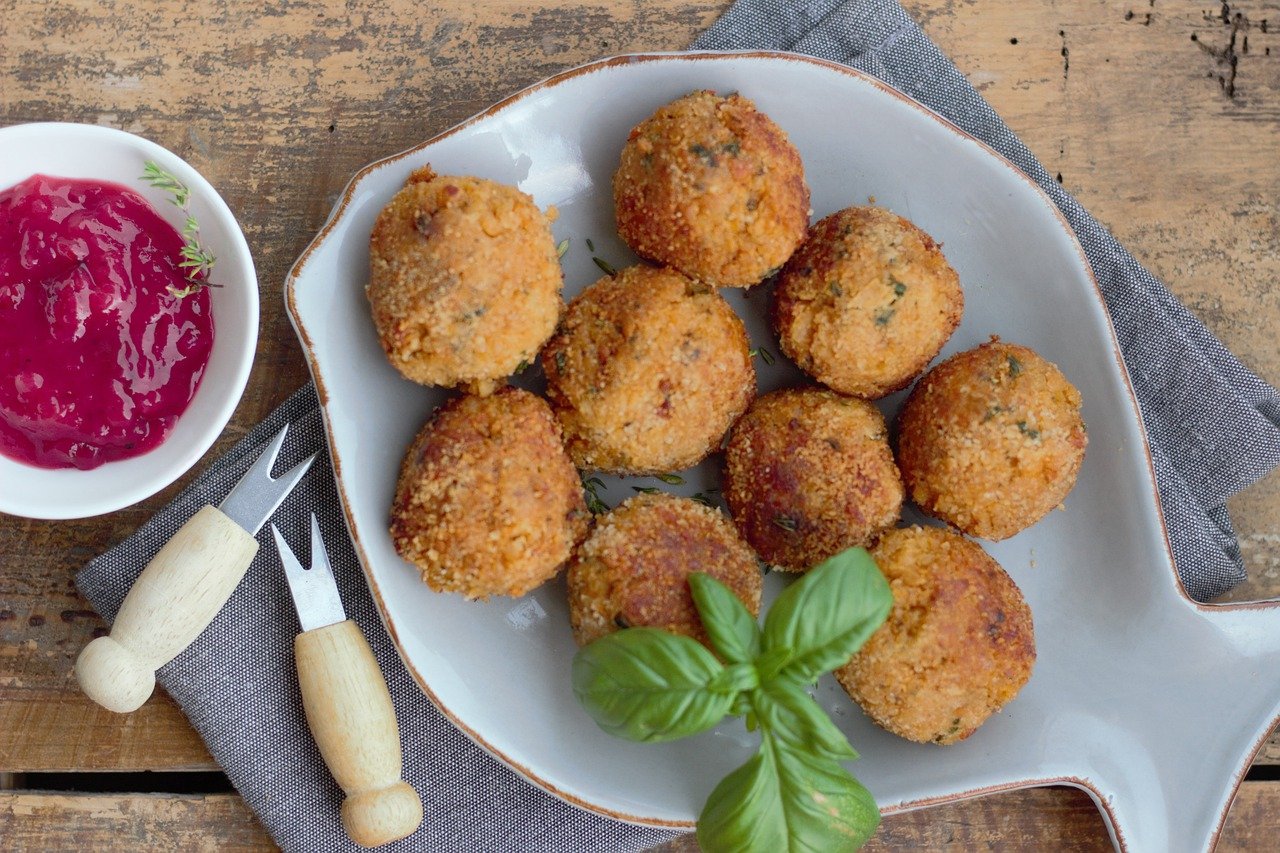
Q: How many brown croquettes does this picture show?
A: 9